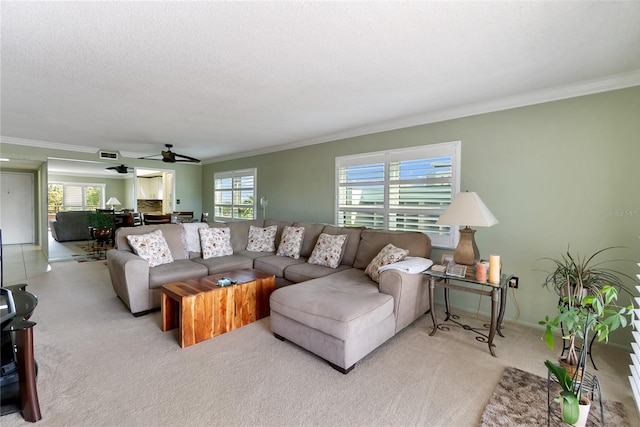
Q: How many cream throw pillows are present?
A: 6